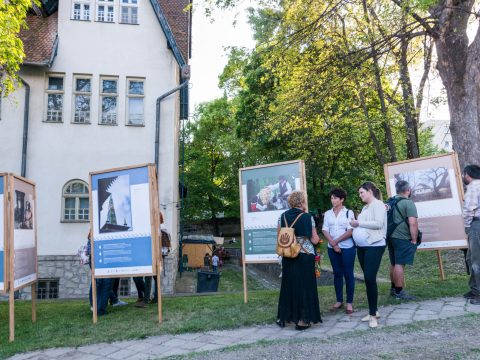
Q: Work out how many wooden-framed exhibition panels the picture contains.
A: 5